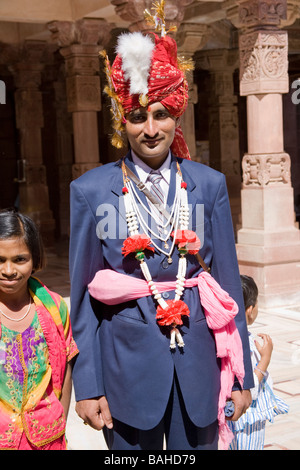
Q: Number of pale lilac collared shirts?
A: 1